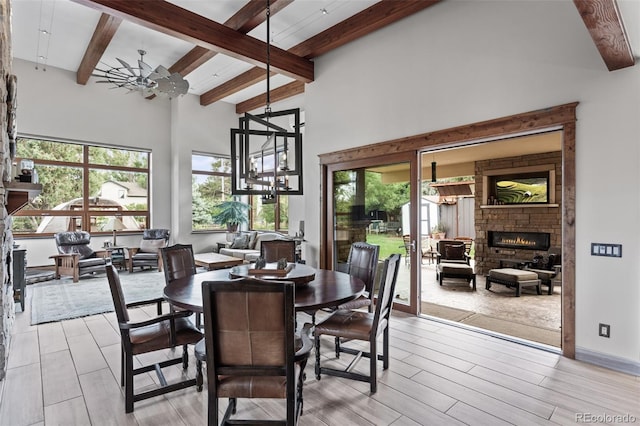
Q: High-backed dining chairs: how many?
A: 6